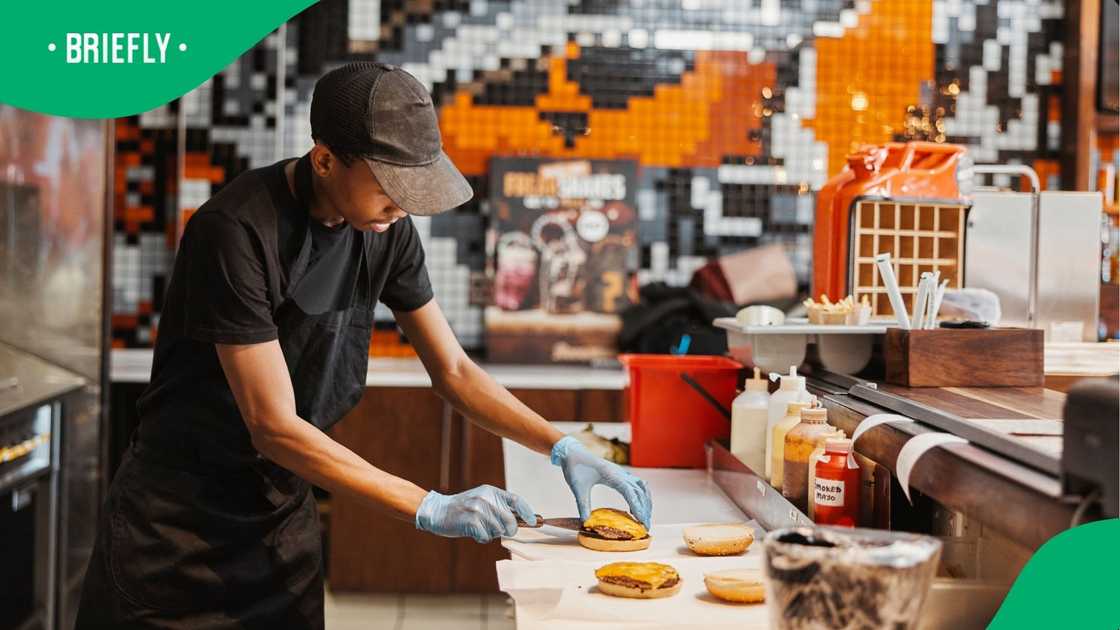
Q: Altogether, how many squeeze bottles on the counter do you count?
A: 6